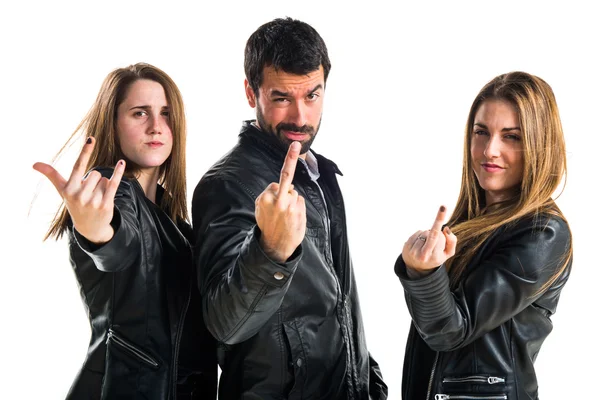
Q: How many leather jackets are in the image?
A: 3